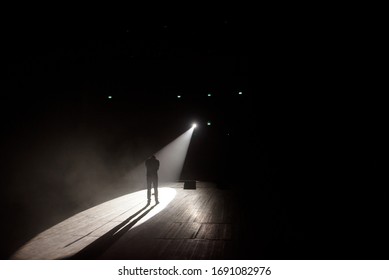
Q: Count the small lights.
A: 5